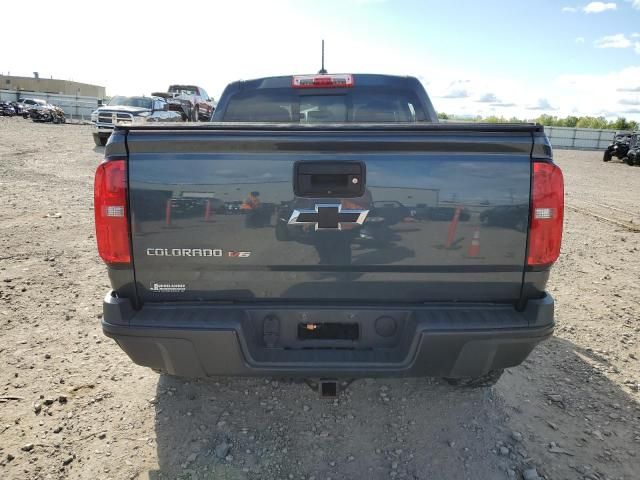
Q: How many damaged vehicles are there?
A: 0